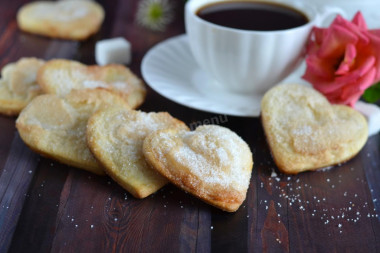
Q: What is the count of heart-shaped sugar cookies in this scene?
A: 7